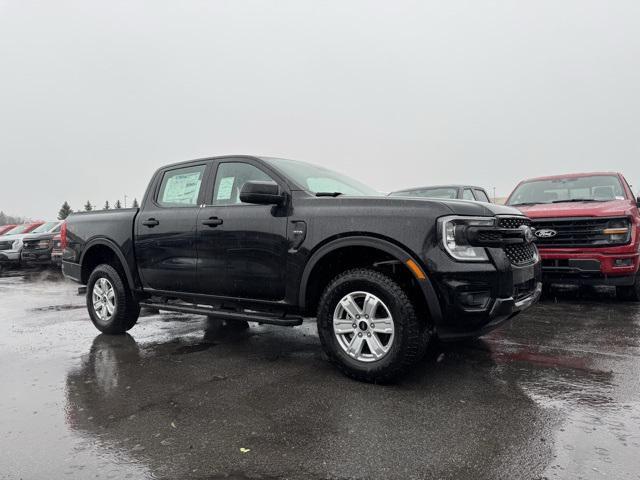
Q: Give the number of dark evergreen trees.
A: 5